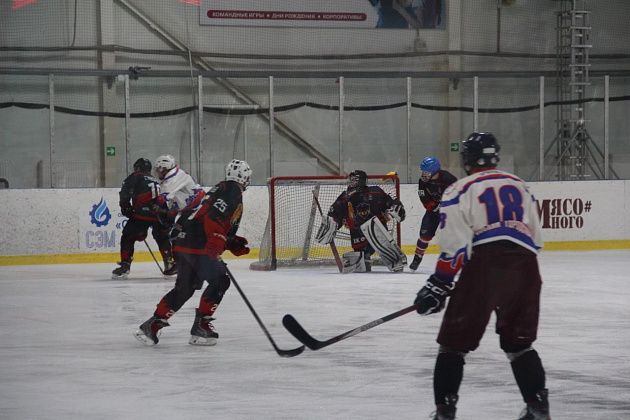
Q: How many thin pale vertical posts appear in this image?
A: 9